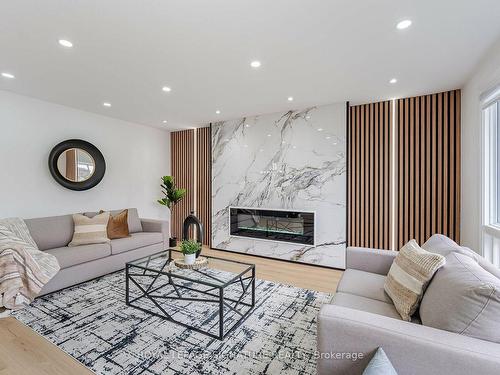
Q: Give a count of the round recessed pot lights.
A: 10